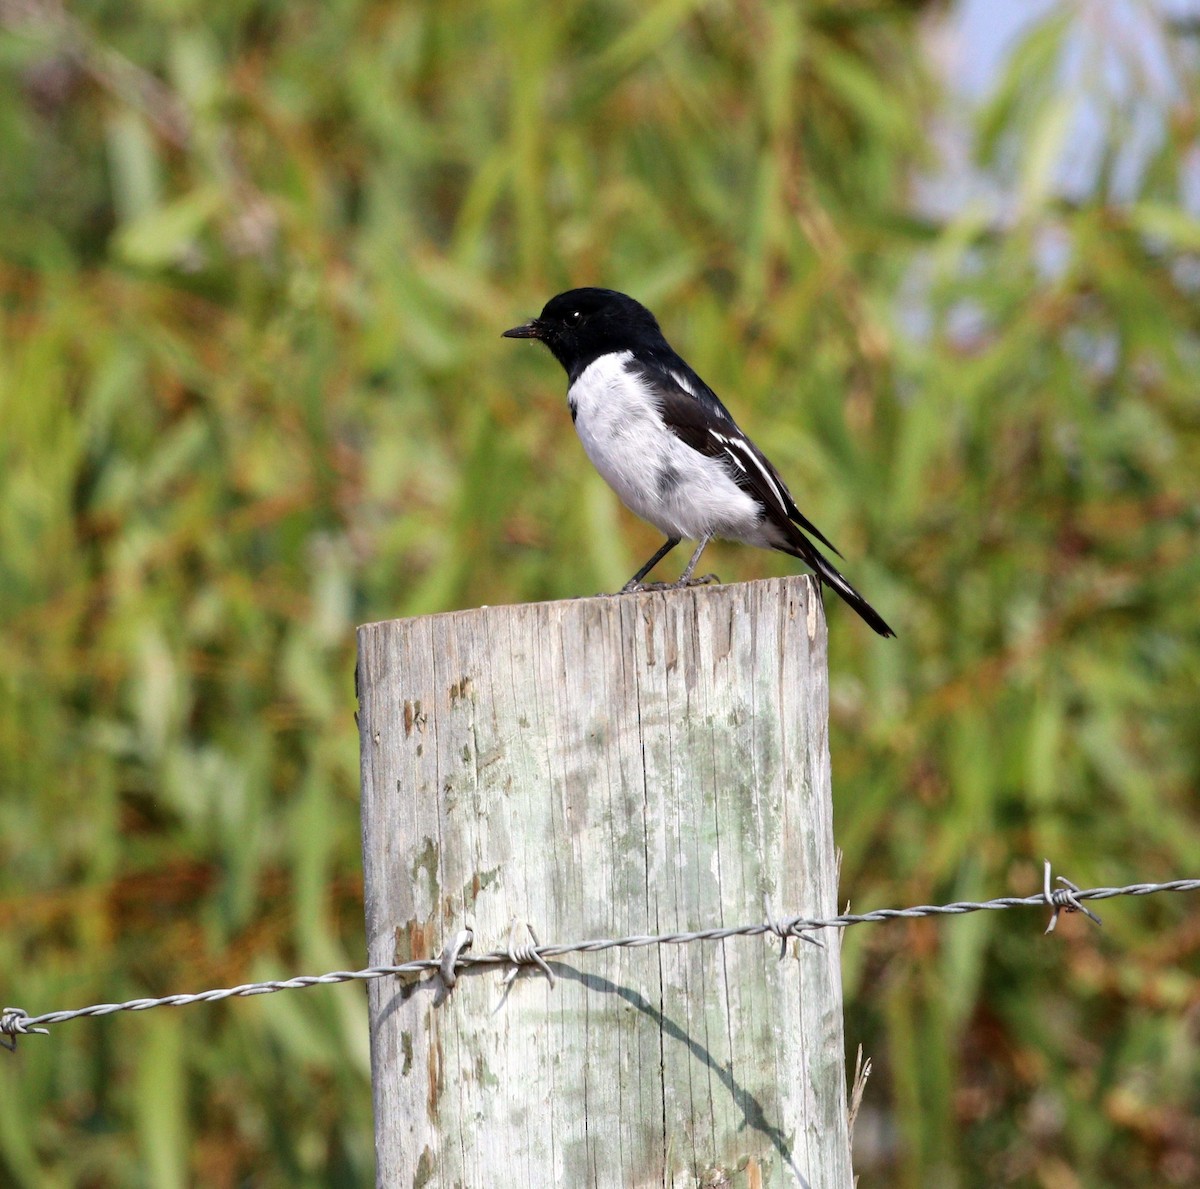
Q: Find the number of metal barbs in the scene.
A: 4